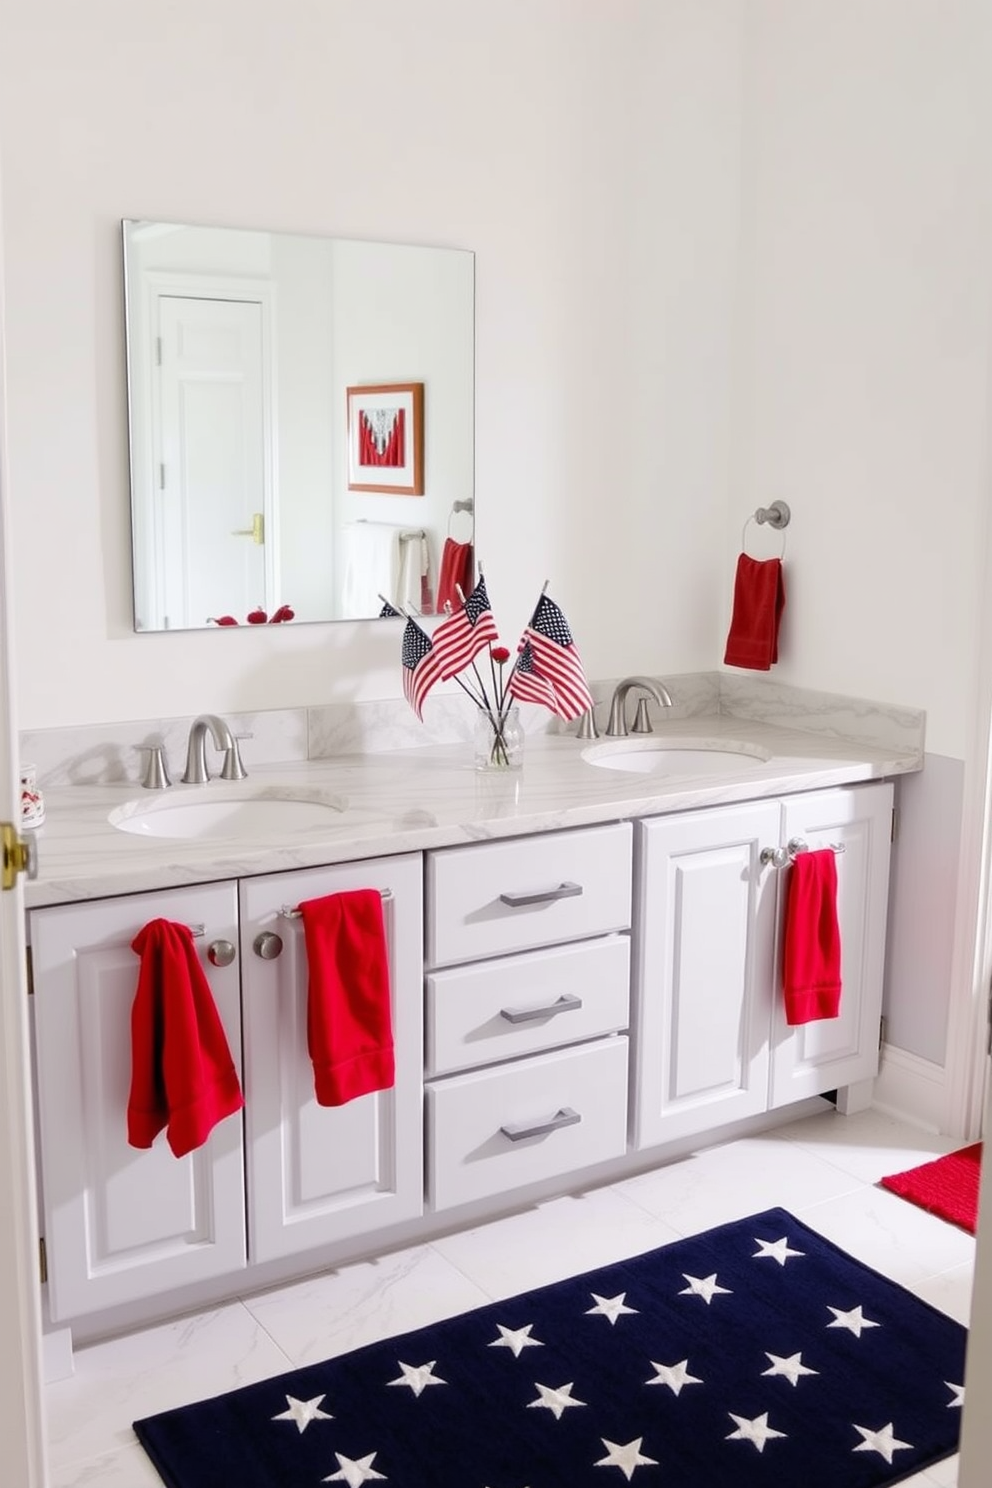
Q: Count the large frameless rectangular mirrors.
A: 1